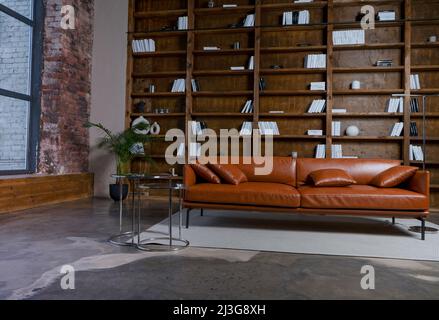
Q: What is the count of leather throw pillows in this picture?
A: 4